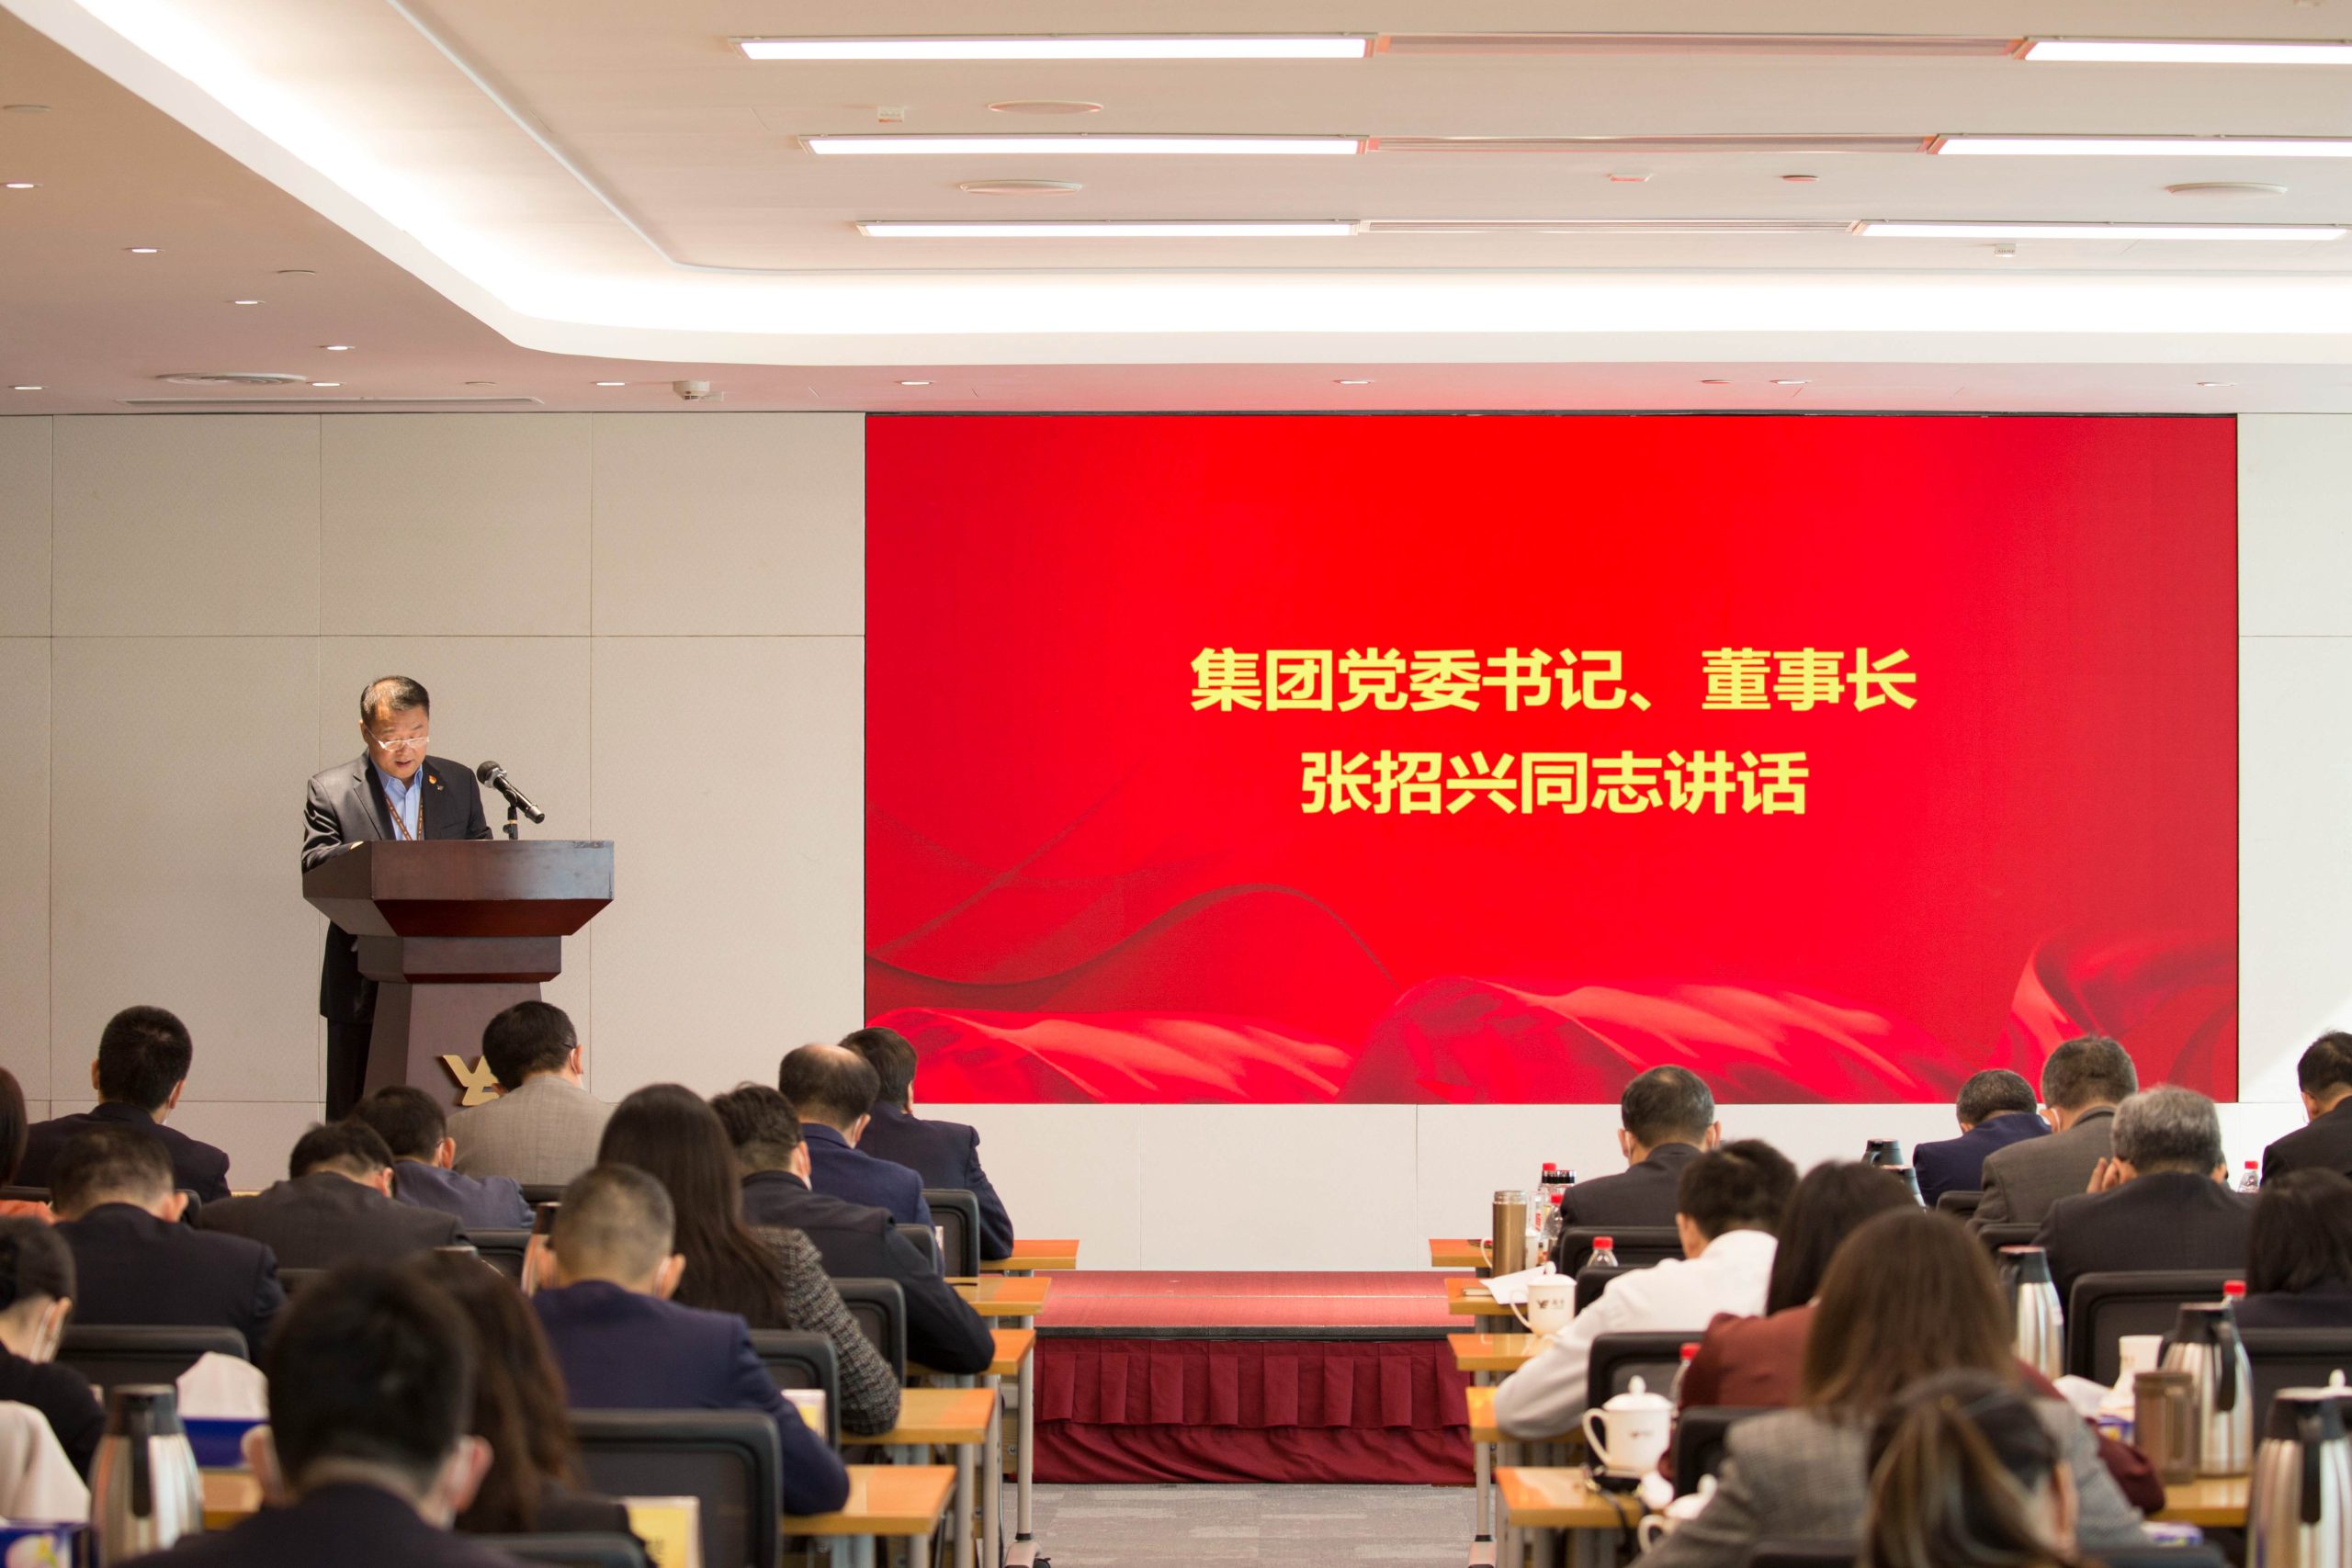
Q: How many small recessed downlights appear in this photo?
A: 11